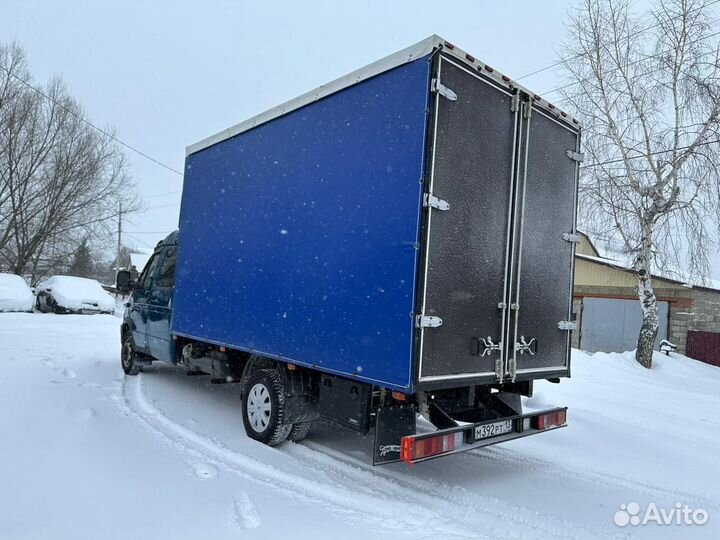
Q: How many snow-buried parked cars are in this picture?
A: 2